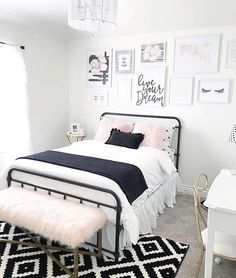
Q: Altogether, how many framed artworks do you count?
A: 10